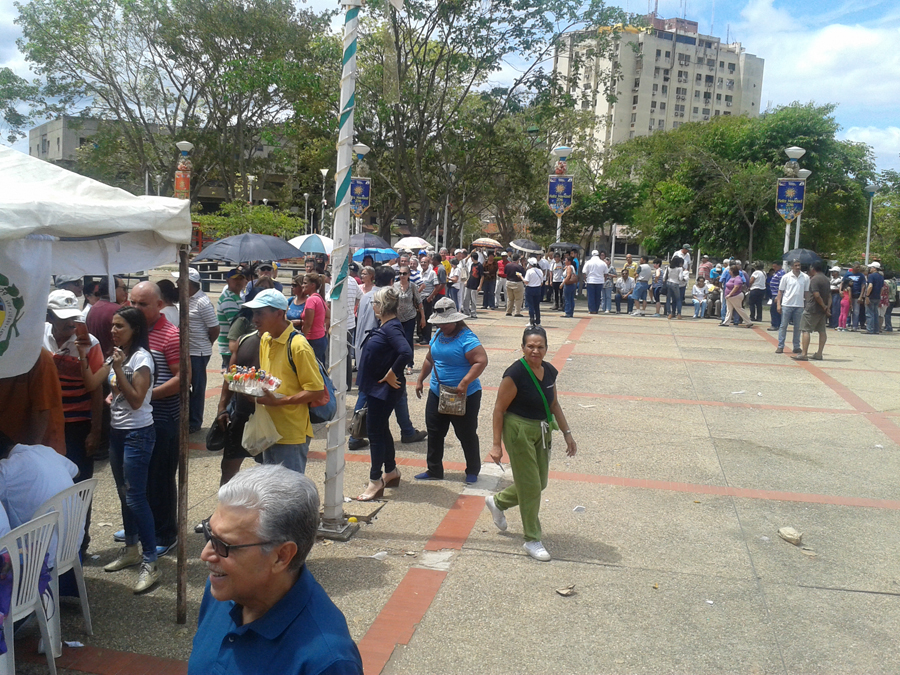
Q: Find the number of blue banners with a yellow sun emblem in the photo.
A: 3